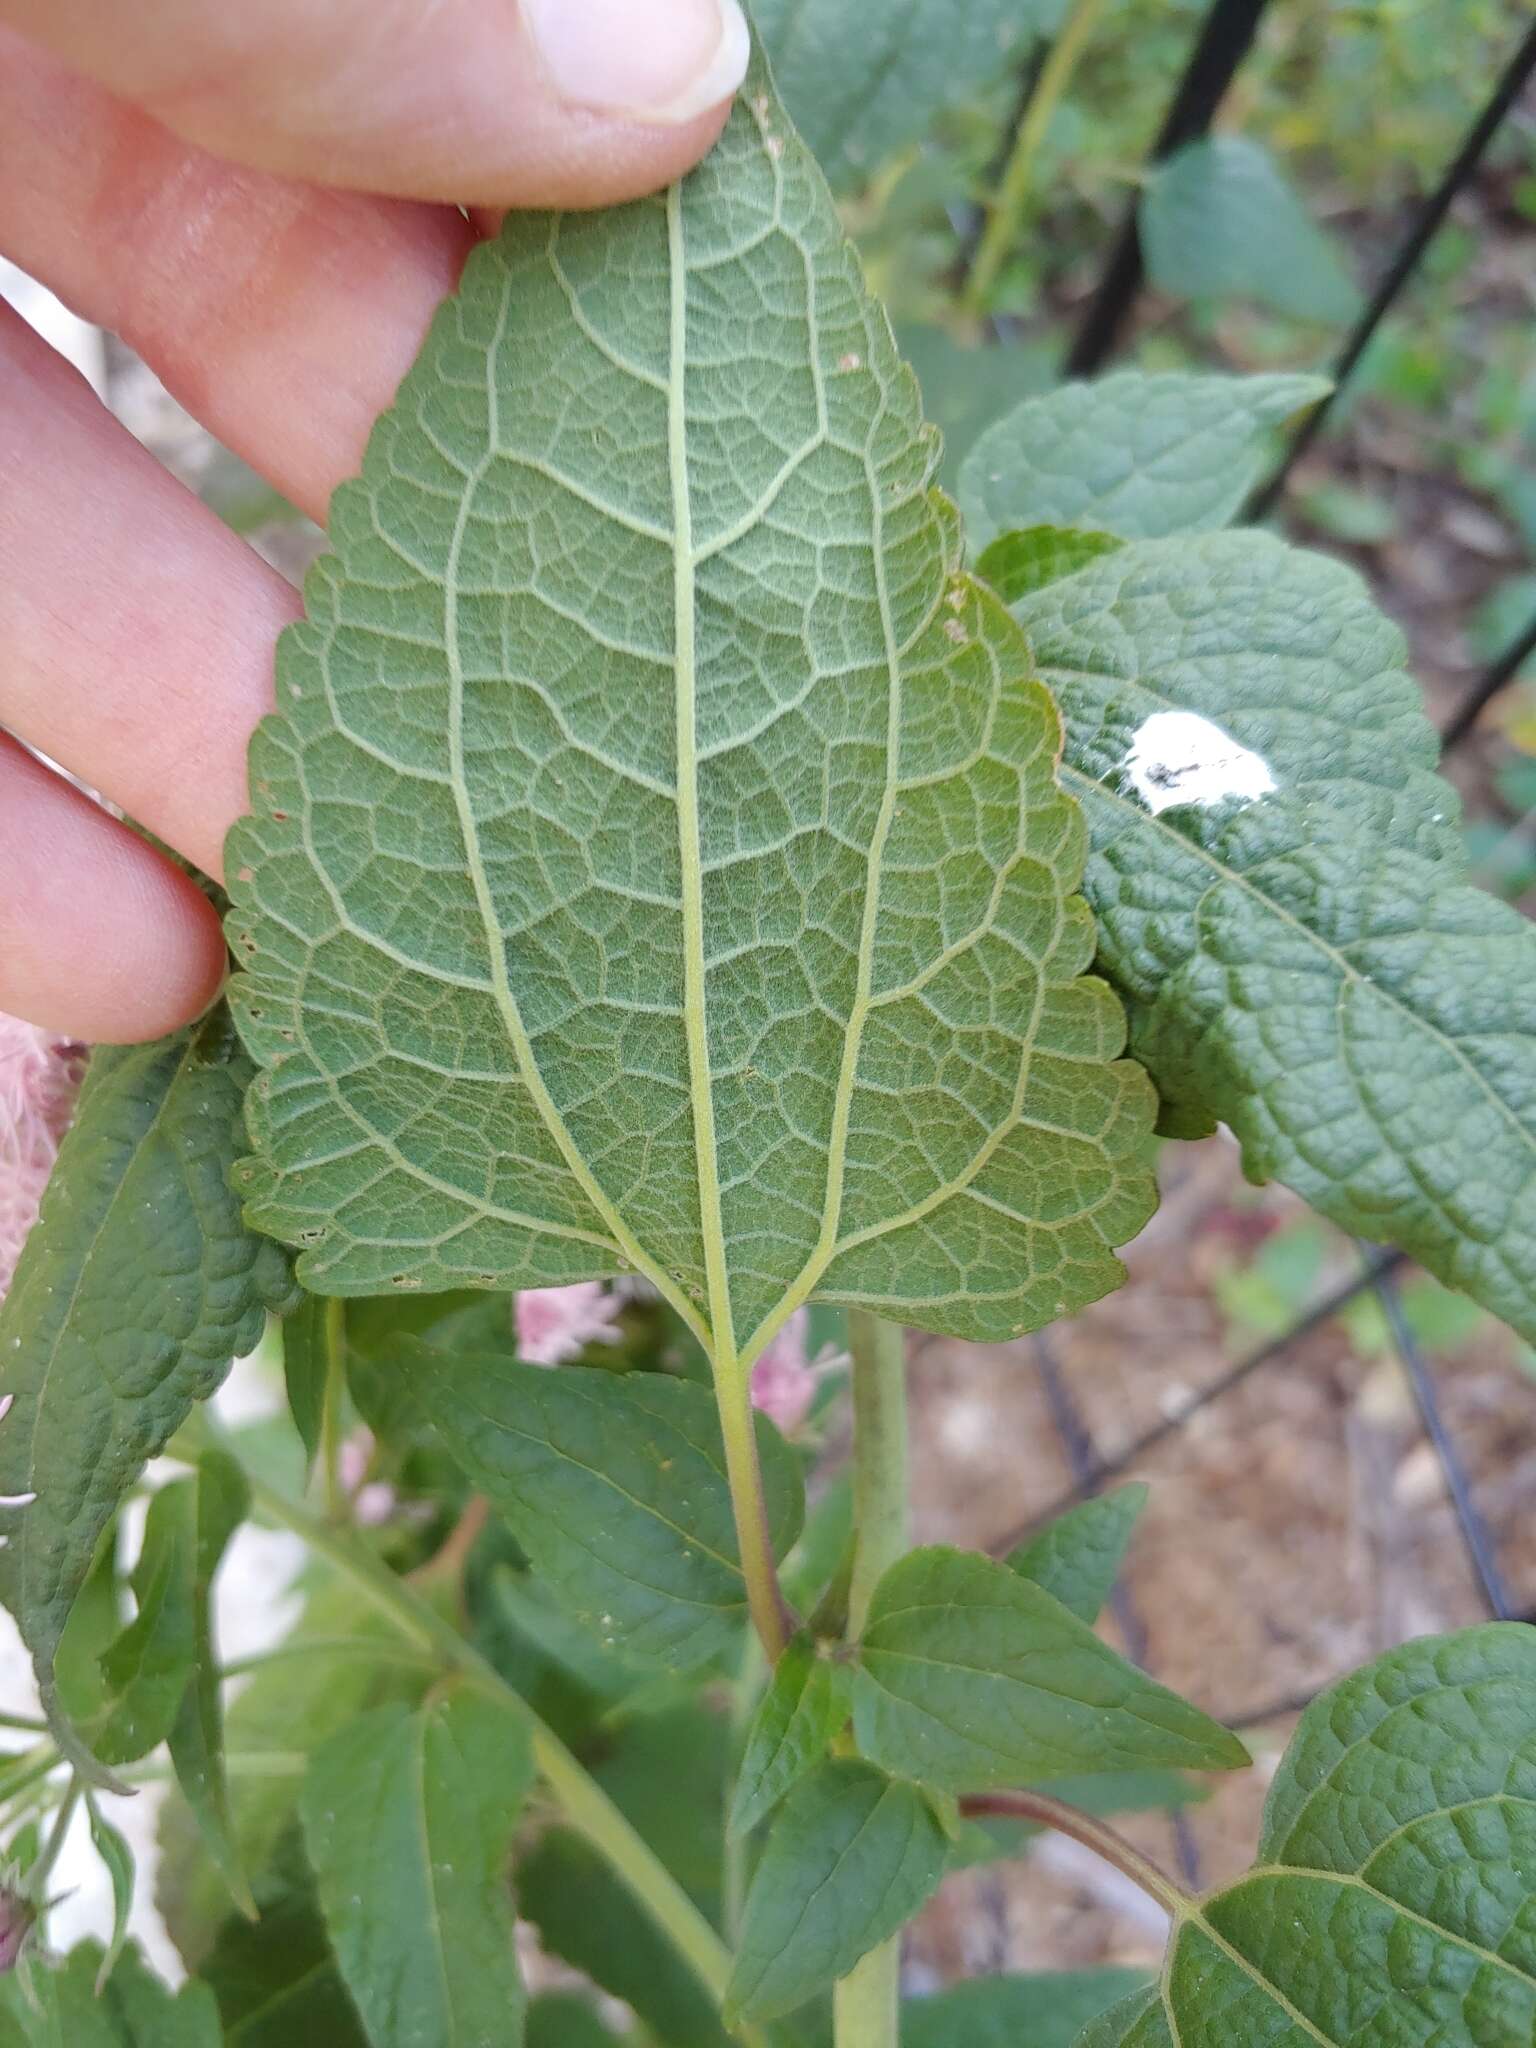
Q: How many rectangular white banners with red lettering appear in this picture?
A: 0